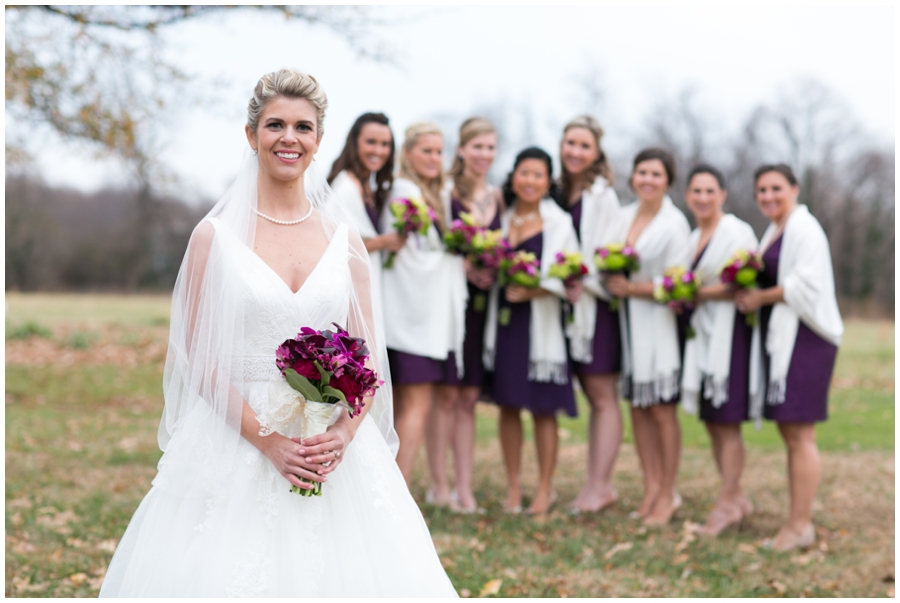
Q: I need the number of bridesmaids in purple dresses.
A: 8